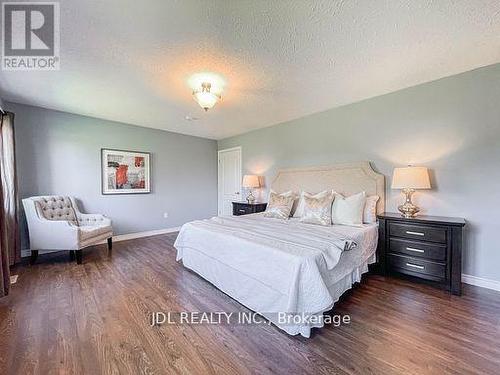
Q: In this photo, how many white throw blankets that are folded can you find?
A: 1